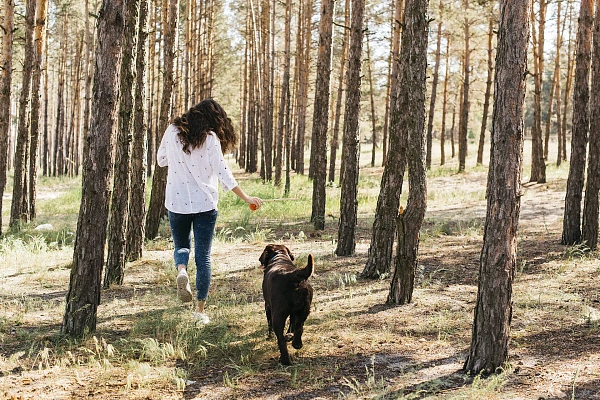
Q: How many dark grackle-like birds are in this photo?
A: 0